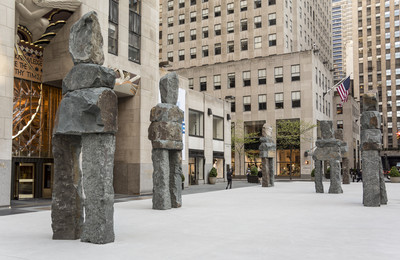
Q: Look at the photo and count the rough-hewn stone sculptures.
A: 6